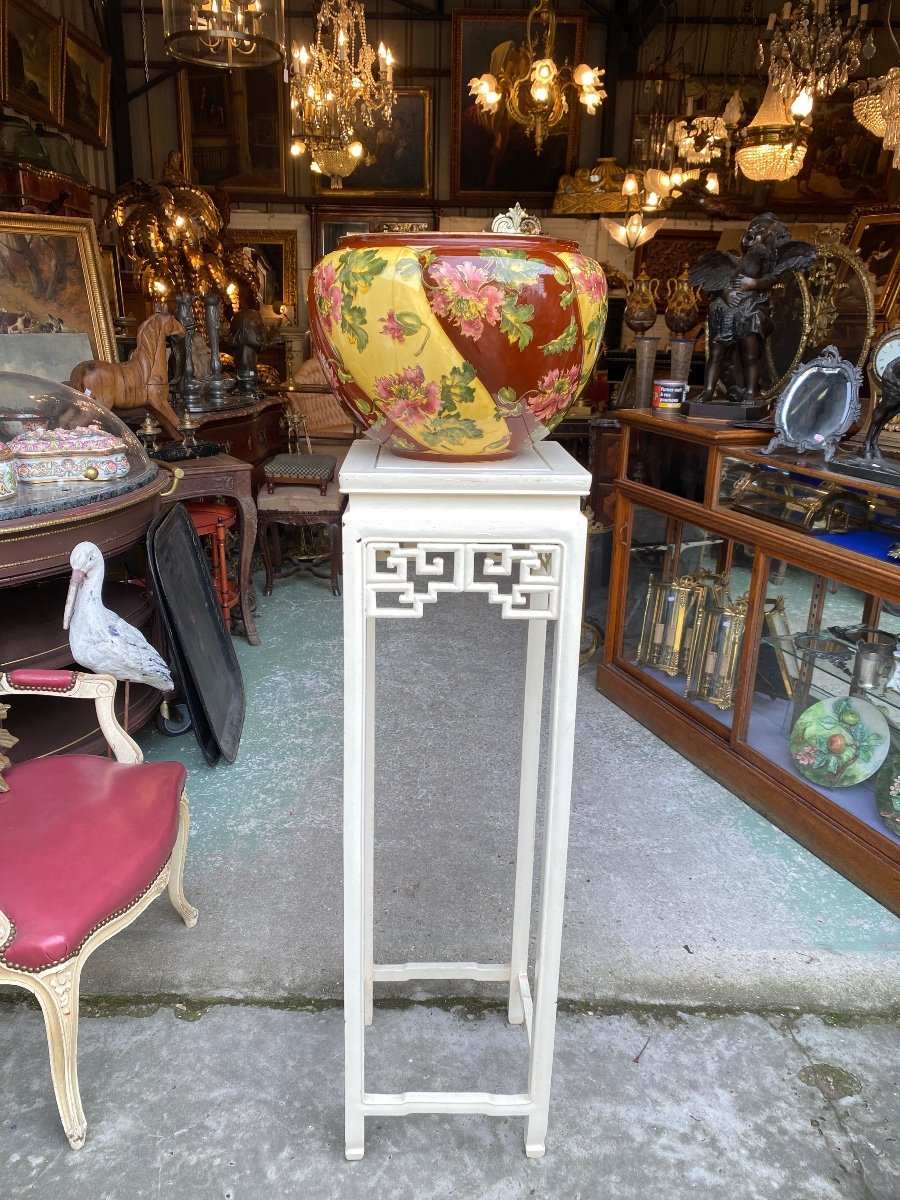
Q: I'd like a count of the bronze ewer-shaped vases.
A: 2